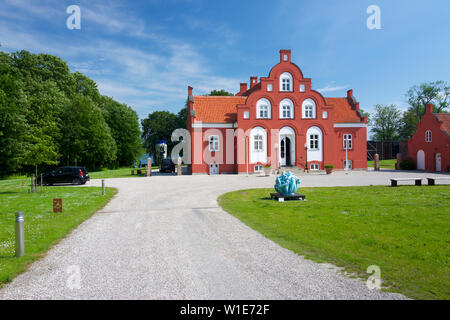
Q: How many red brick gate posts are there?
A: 4